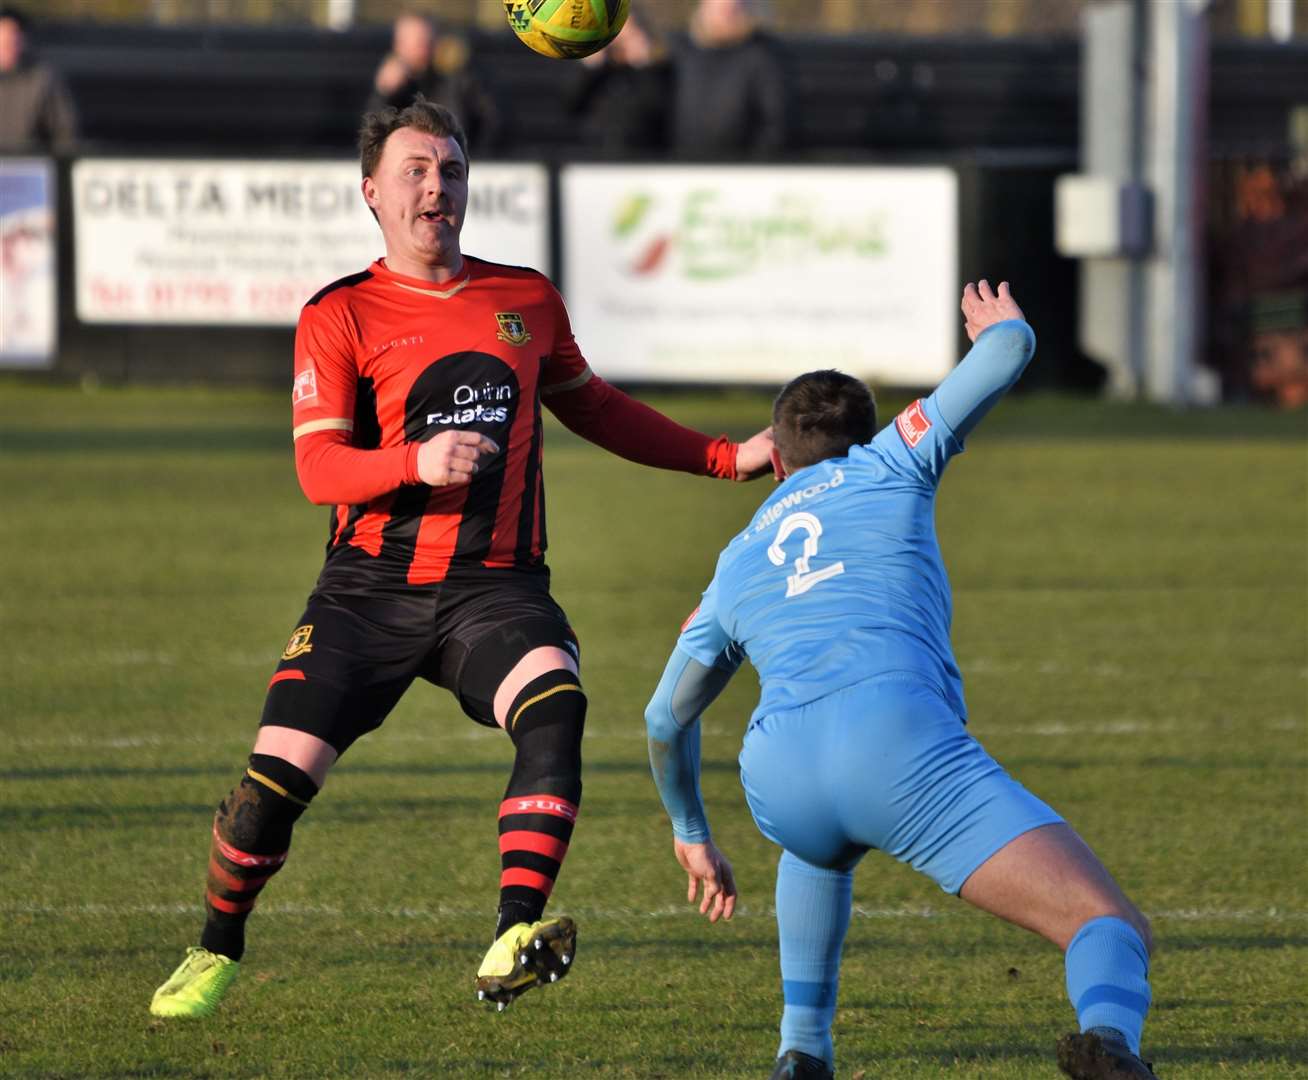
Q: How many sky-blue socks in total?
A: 2